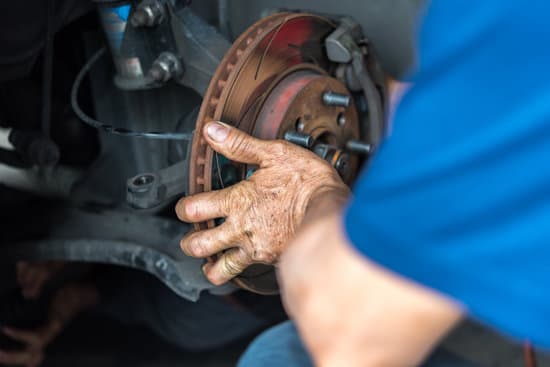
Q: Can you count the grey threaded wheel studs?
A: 3